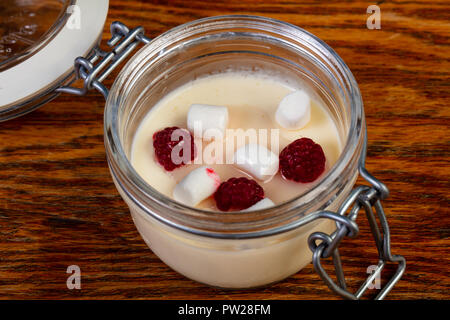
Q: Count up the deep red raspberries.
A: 3